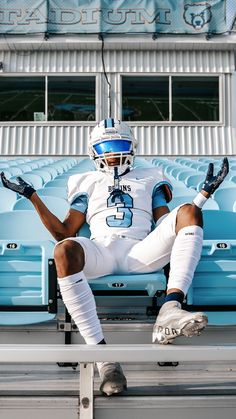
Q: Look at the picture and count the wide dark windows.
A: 2